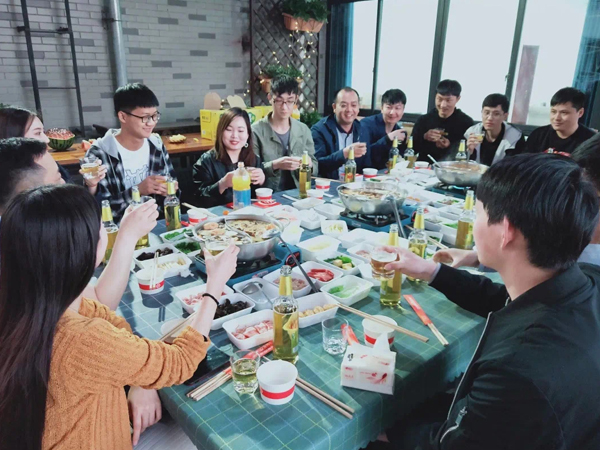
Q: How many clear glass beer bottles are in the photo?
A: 12